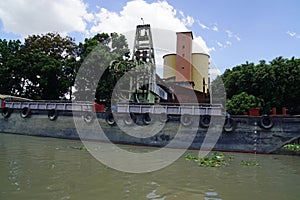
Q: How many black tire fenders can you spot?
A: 12